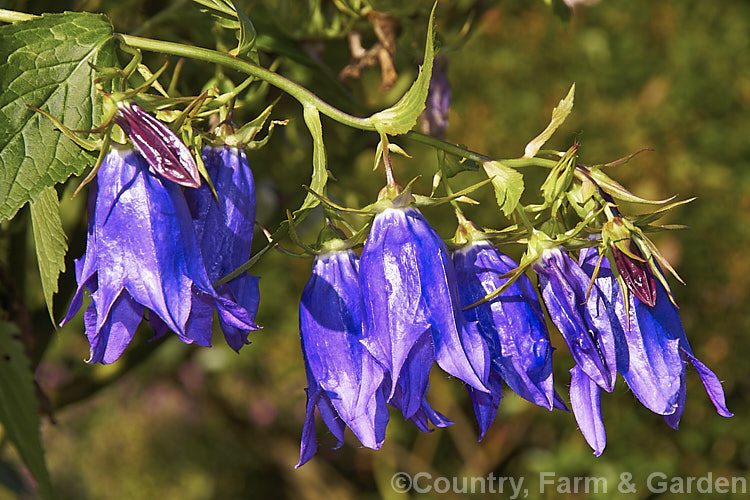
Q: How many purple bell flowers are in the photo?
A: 7